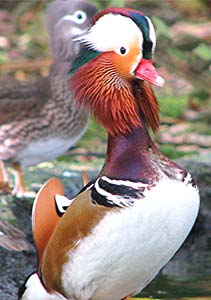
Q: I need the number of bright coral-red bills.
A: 1